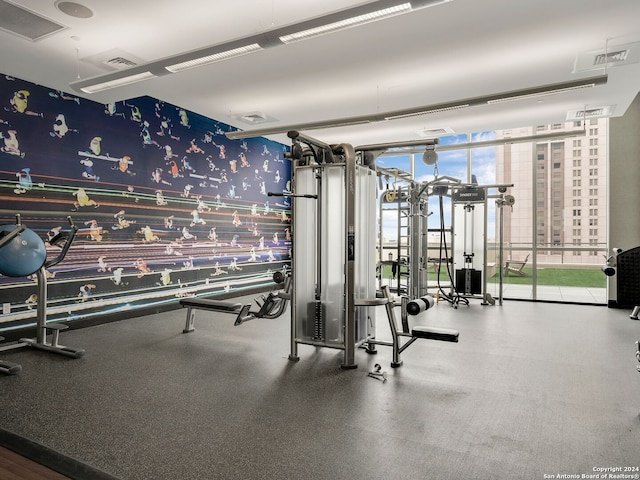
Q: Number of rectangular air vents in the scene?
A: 6